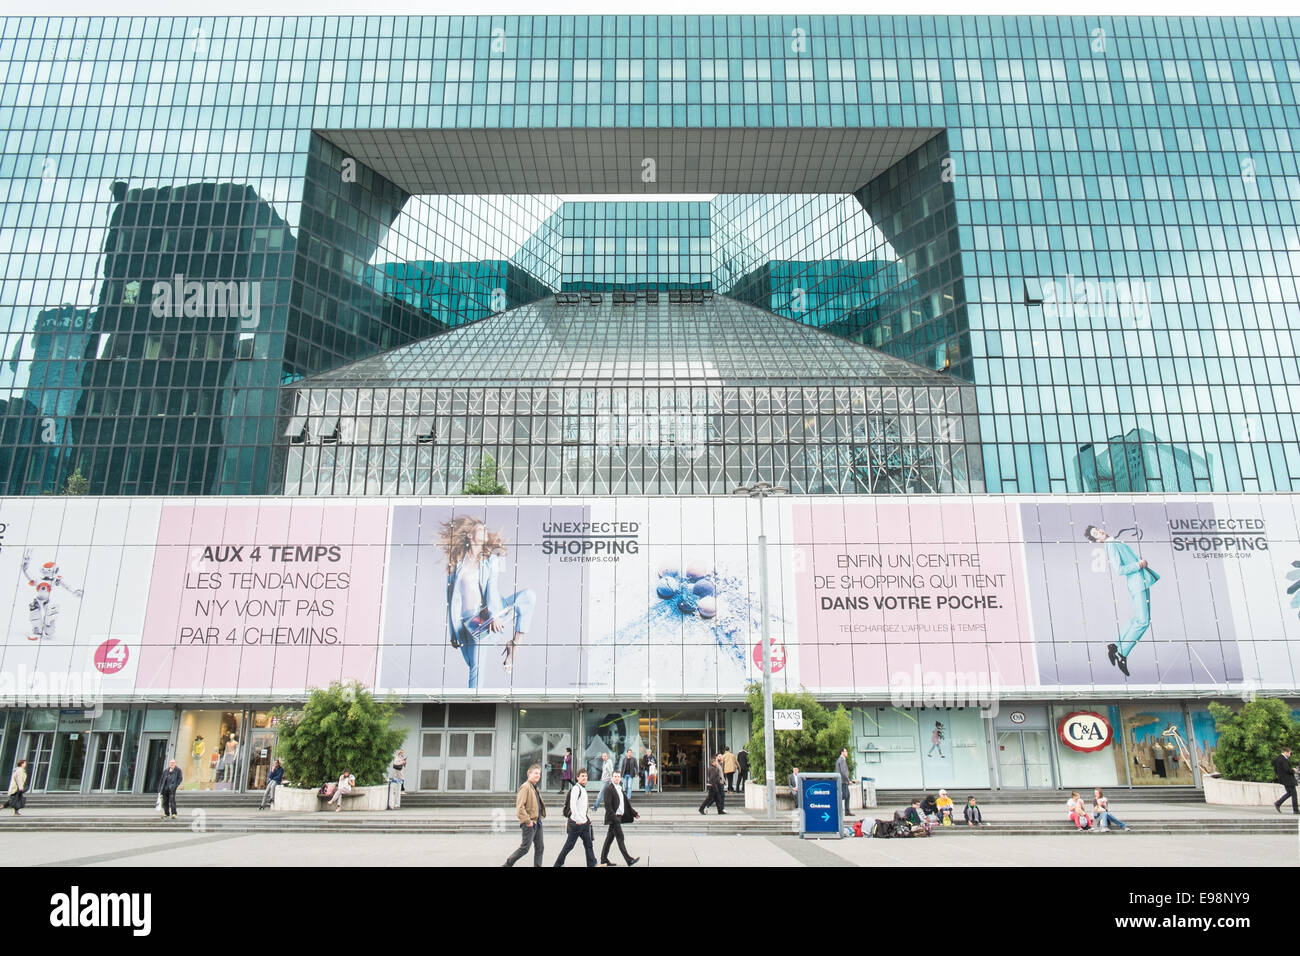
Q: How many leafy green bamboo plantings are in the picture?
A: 3